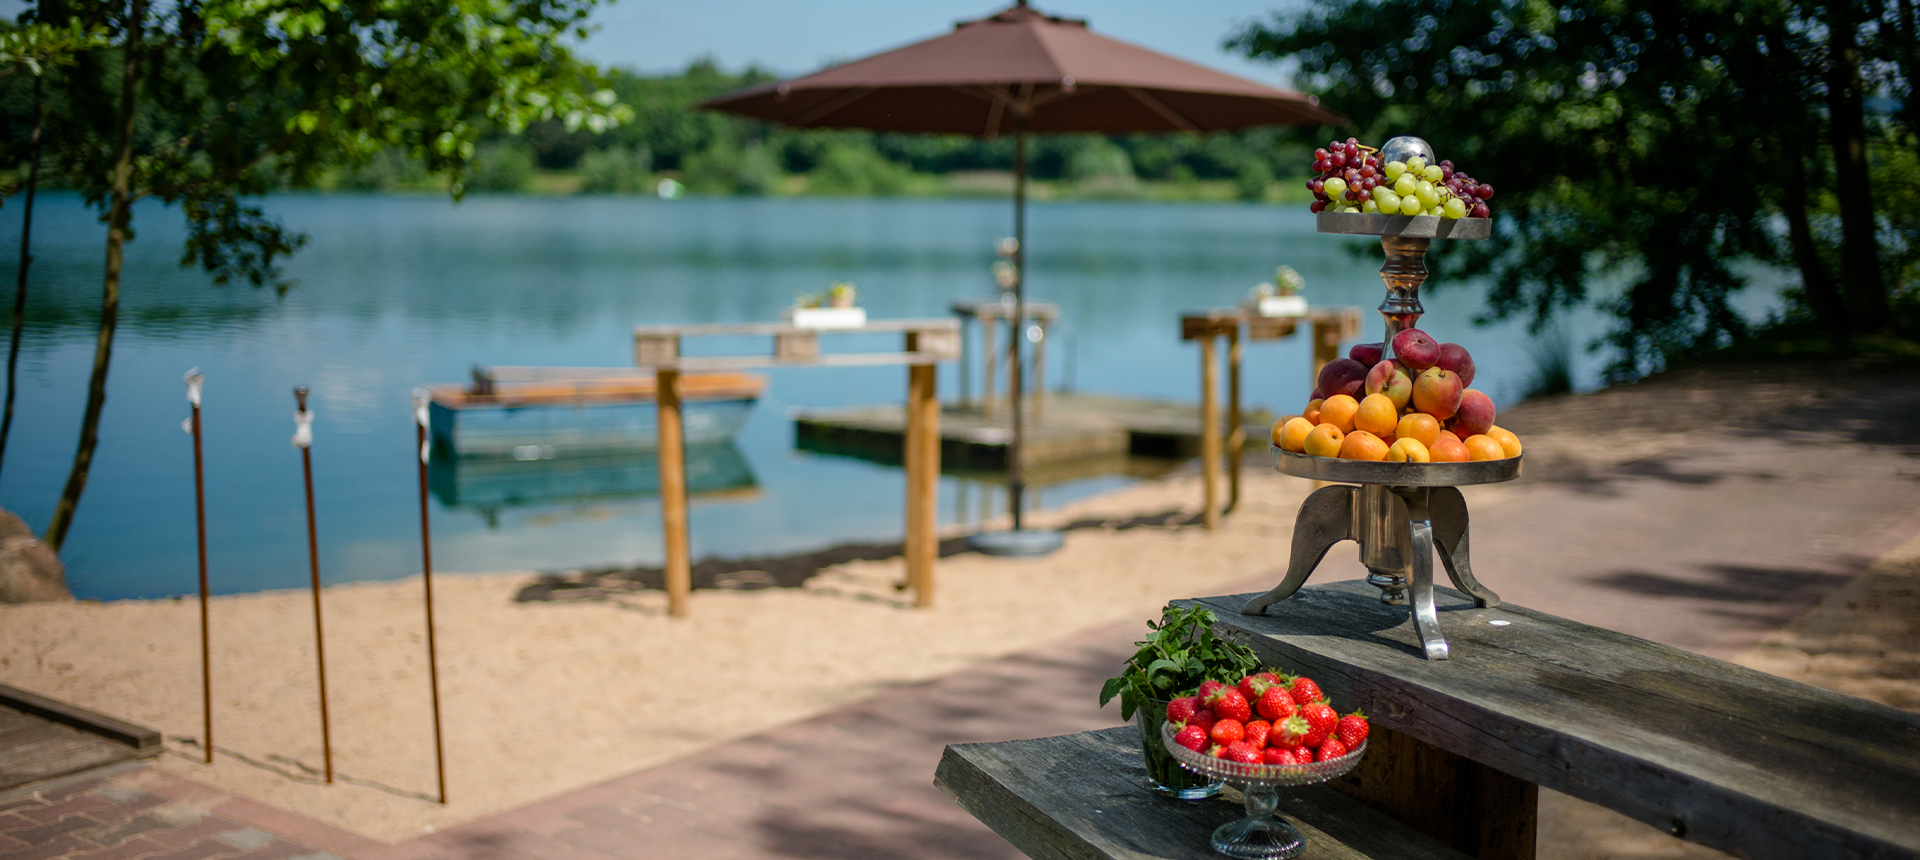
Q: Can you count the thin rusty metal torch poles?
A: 3